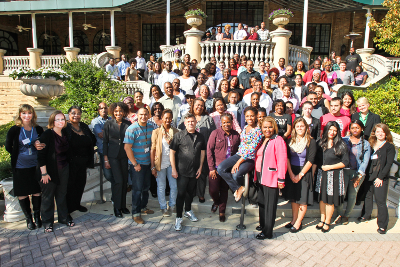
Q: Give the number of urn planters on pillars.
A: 2